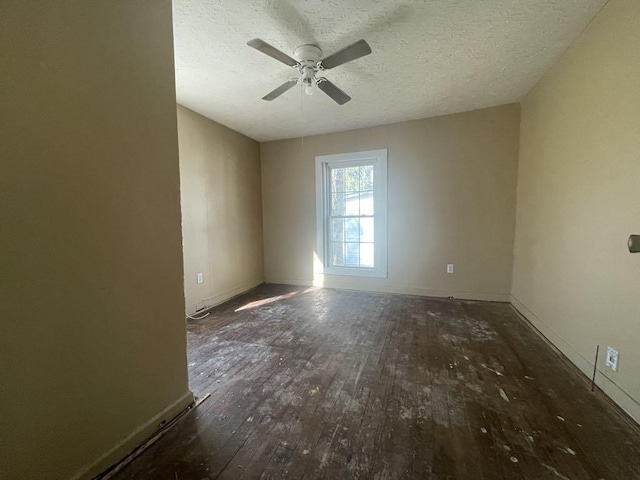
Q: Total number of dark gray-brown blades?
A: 4